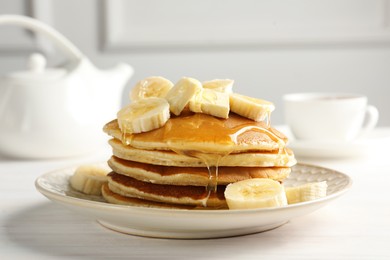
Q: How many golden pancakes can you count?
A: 5